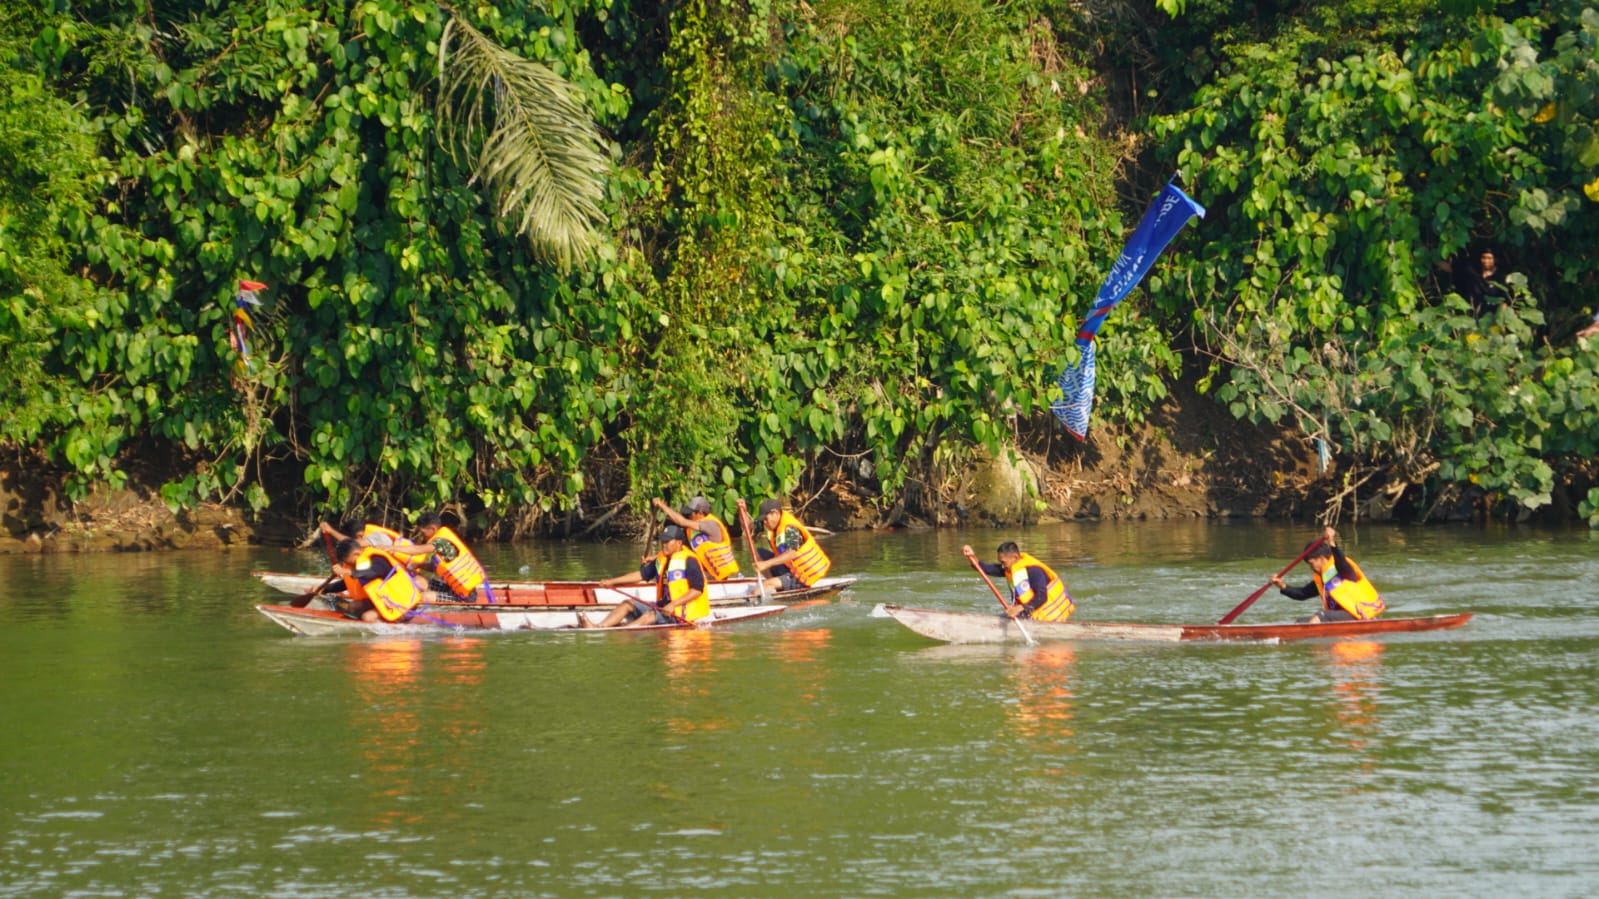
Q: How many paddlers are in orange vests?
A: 8